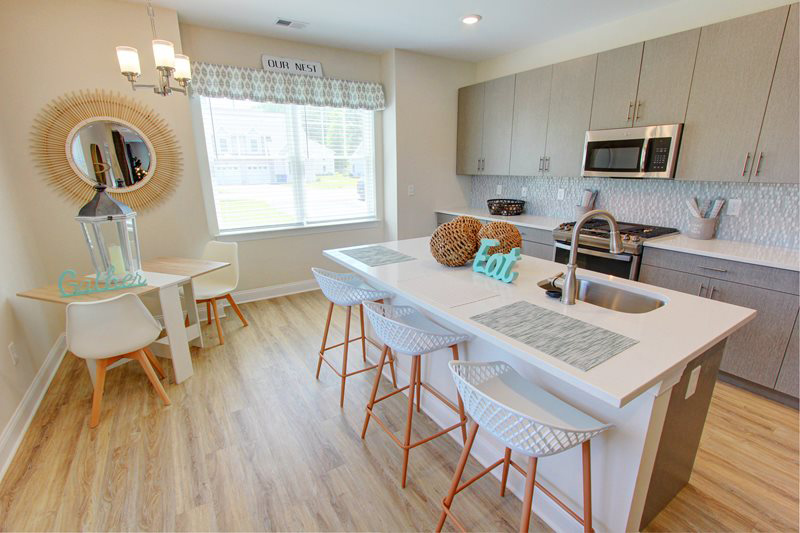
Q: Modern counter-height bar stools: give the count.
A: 3